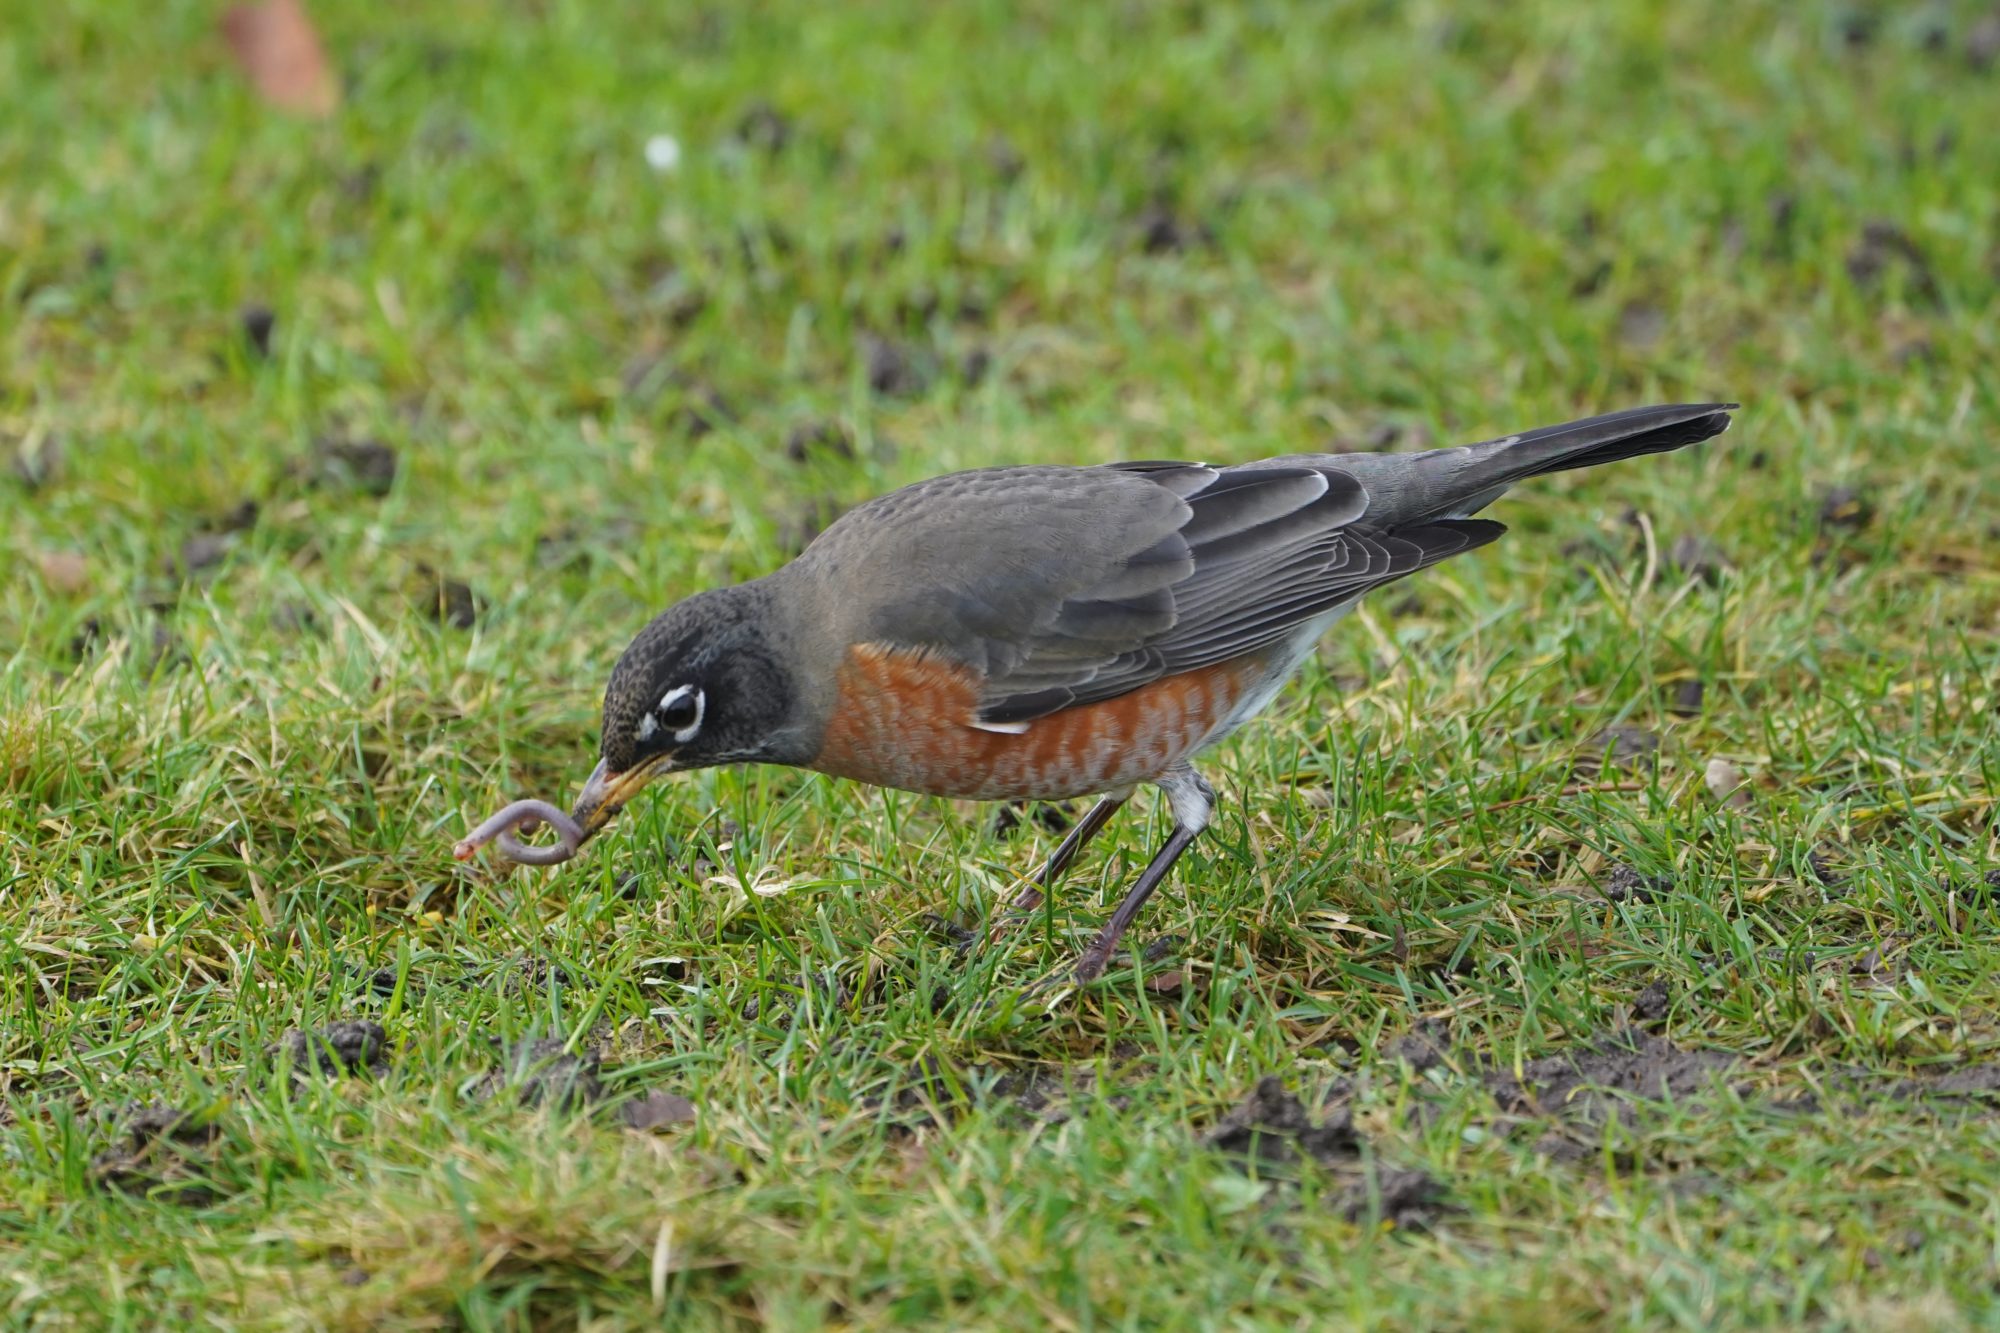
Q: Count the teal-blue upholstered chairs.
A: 0